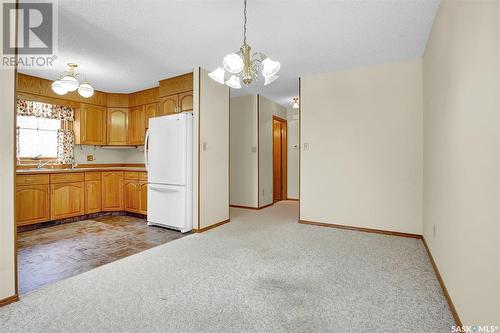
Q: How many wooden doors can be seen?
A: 1